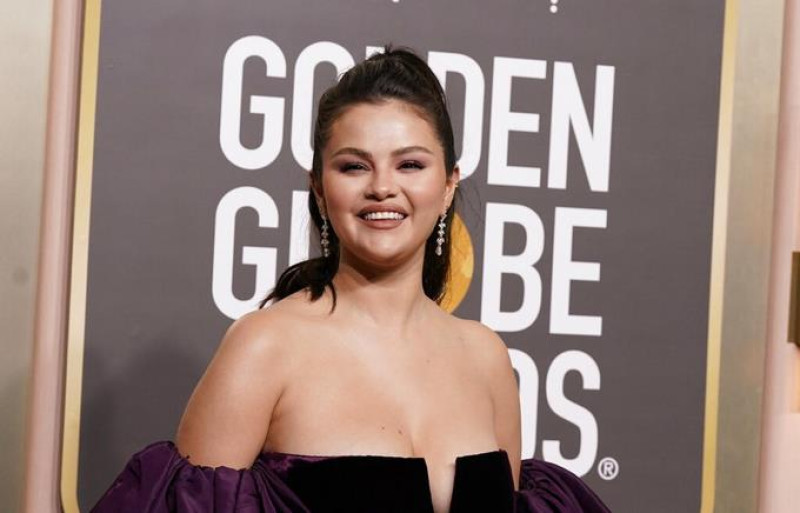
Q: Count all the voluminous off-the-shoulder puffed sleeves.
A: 2